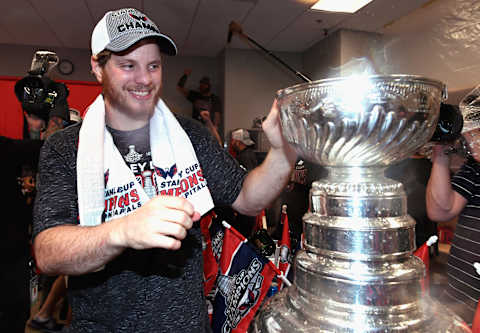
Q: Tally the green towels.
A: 0